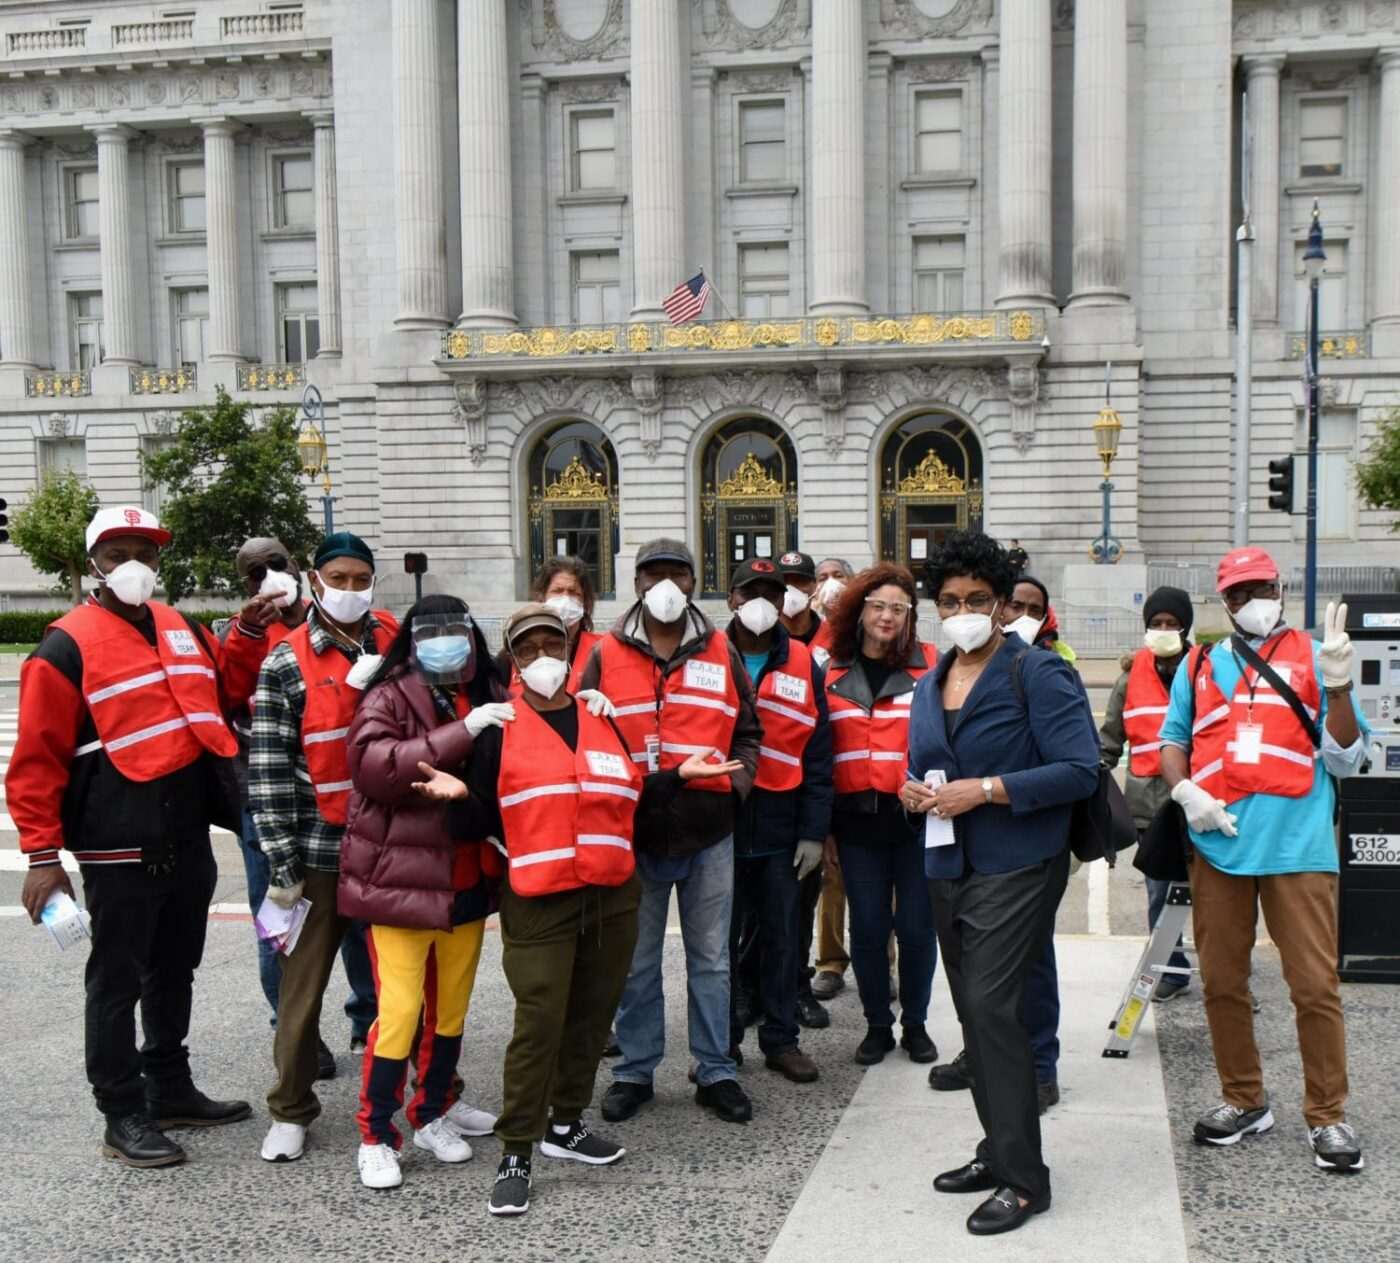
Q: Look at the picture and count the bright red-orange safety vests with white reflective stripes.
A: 11